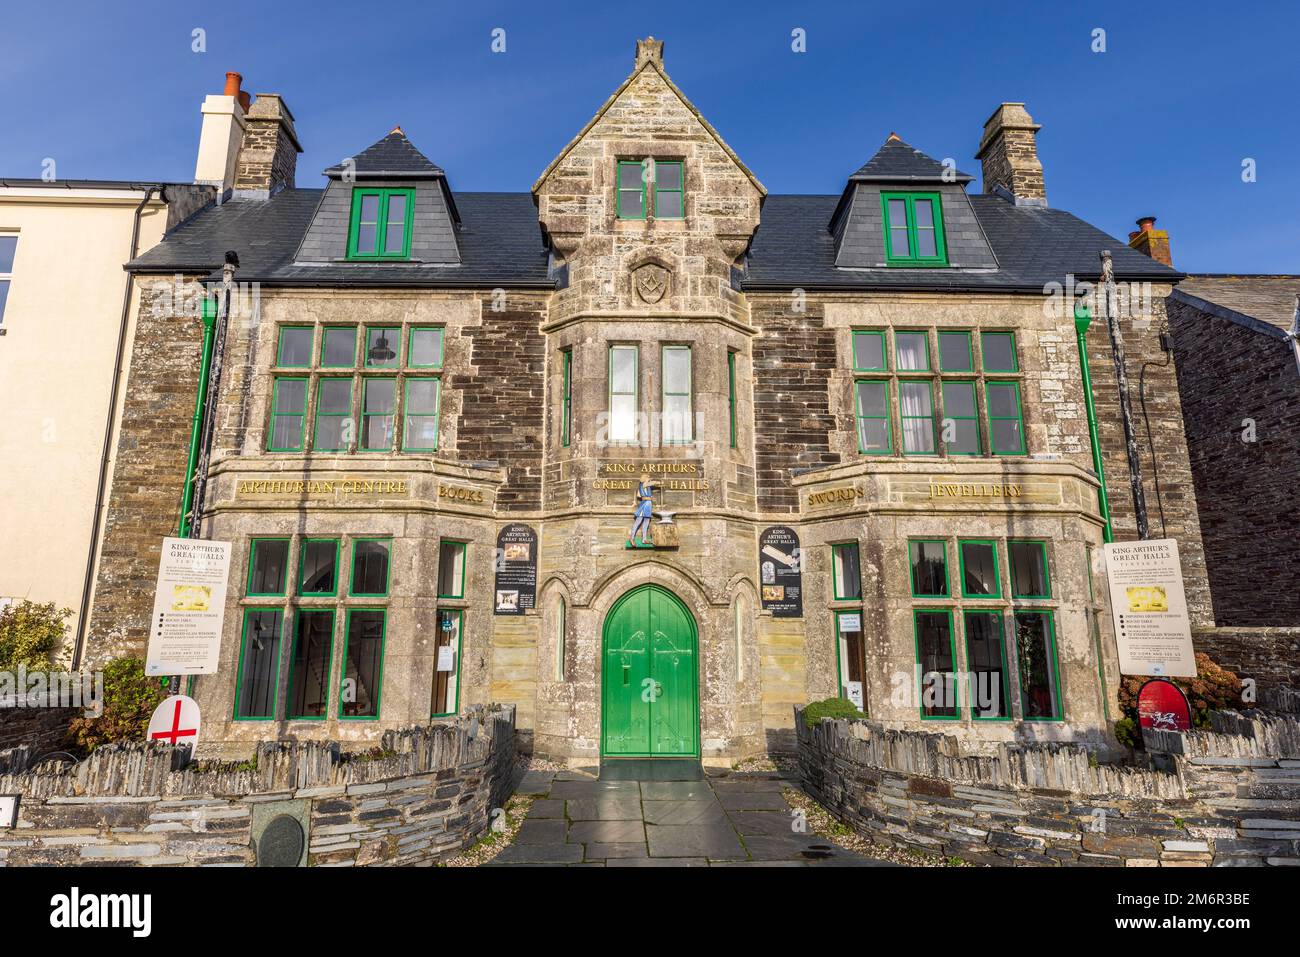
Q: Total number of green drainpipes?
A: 2